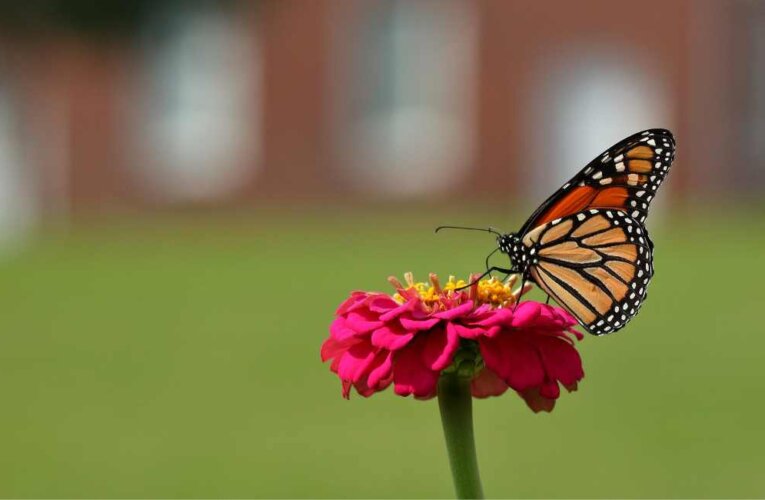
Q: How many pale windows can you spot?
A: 3